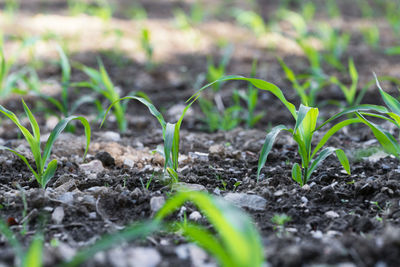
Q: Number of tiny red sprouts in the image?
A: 0